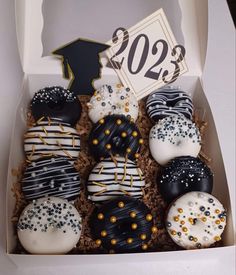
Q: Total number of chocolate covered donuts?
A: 6